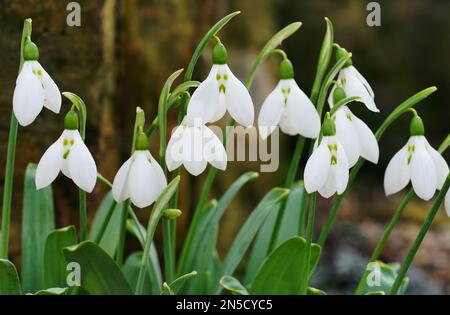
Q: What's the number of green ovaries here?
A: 9